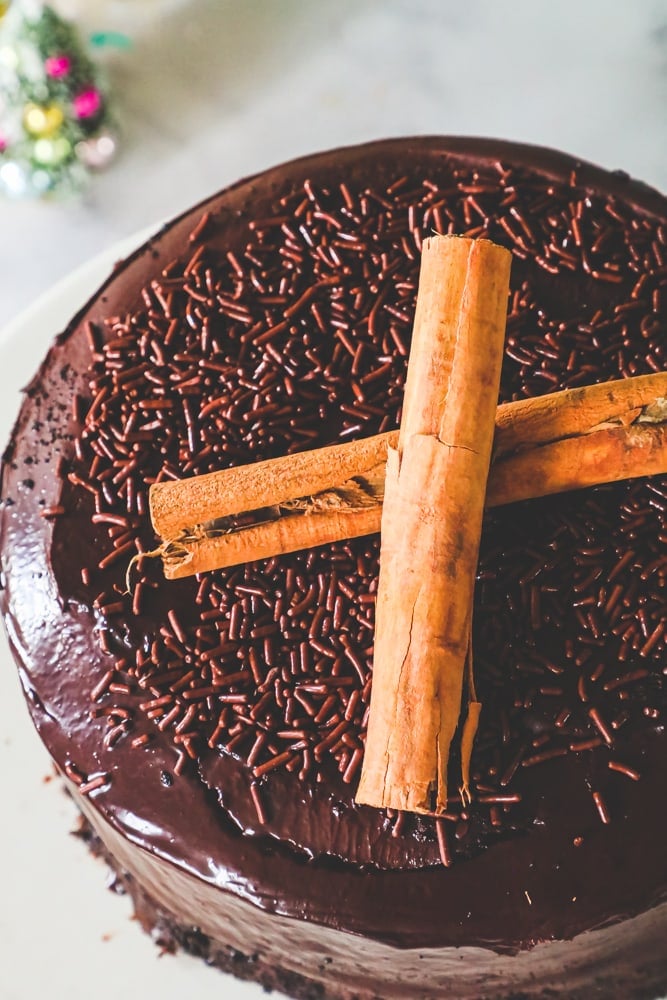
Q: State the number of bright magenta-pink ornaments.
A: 2